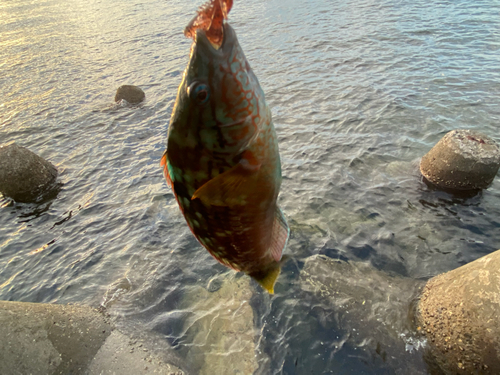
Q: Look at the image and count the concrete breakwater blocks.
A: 5